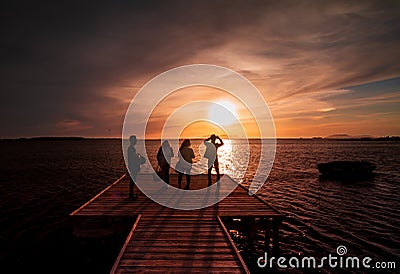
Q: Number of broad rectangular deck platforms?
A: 1